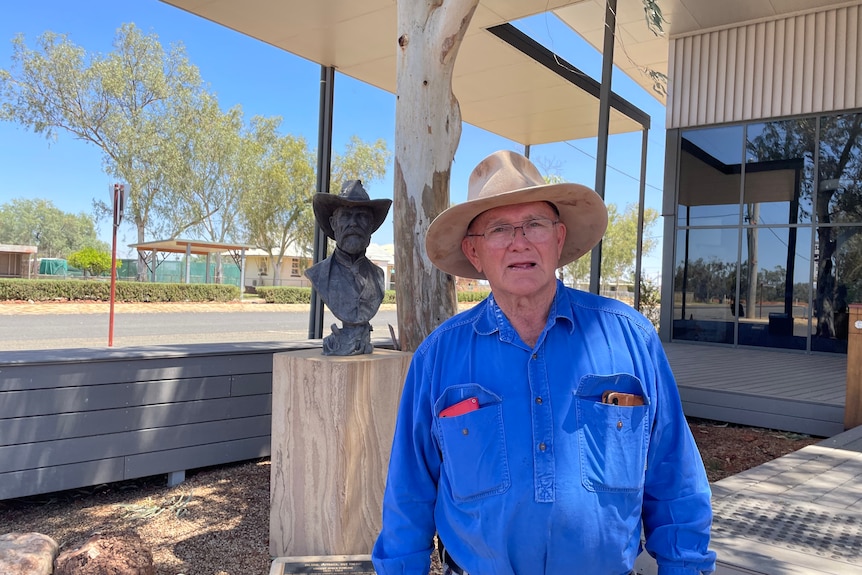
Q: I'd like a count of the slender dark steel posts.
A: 4